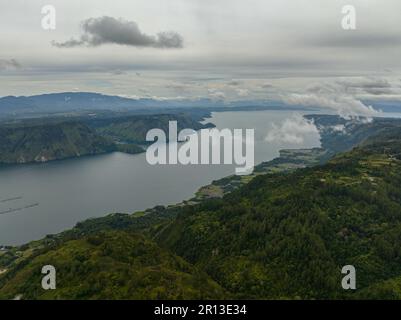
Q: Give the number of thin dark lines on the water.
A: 2